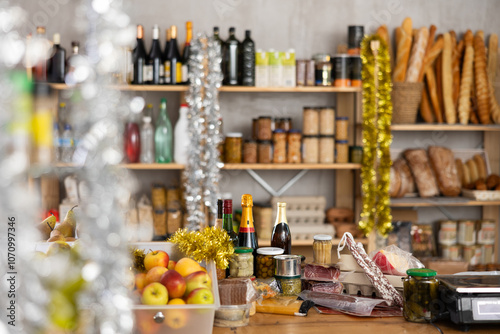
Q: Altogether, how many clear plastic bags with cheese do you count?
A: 1